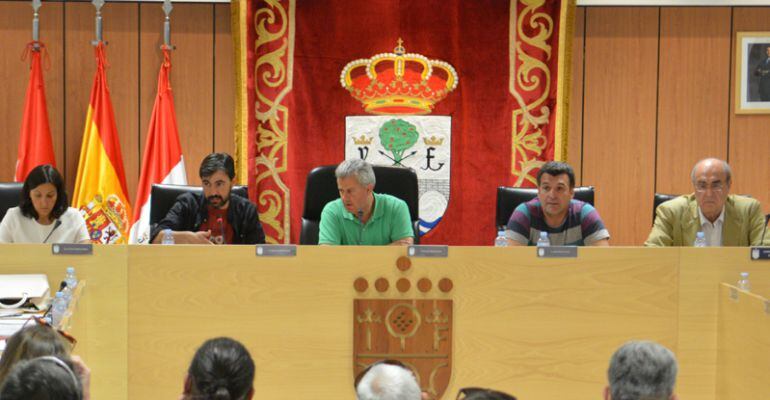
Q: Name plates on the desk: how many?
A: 5